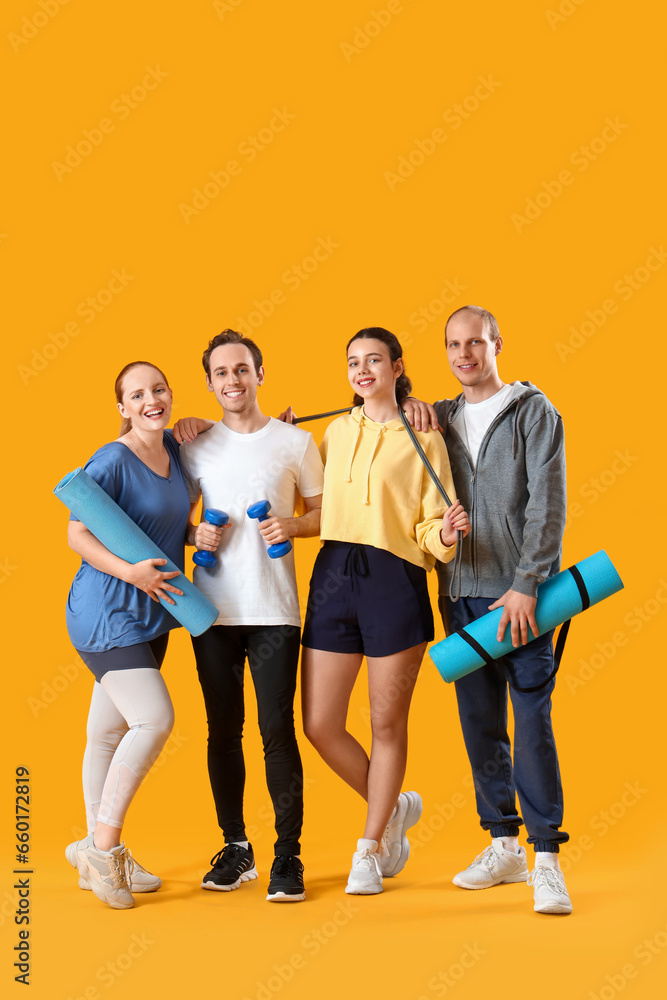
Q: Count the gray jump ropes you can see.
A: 1